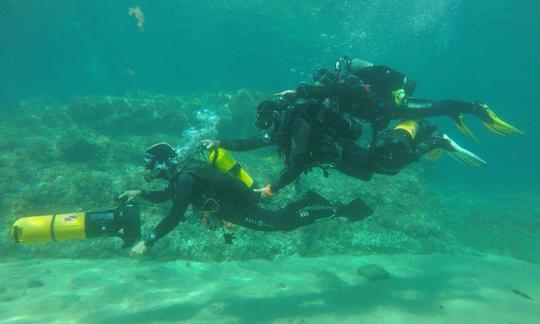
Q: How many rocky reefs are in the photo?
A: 1